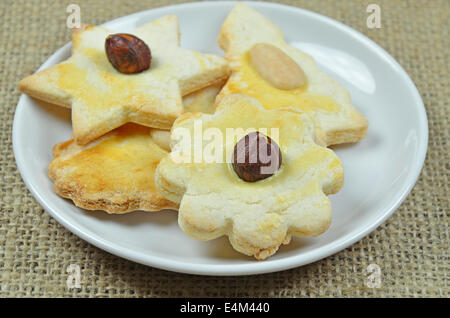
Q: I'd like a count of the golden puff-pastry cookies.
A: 4